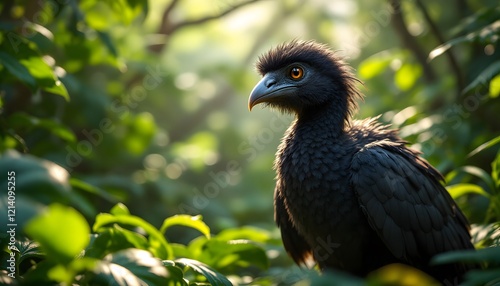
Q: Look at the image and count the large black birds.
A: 1